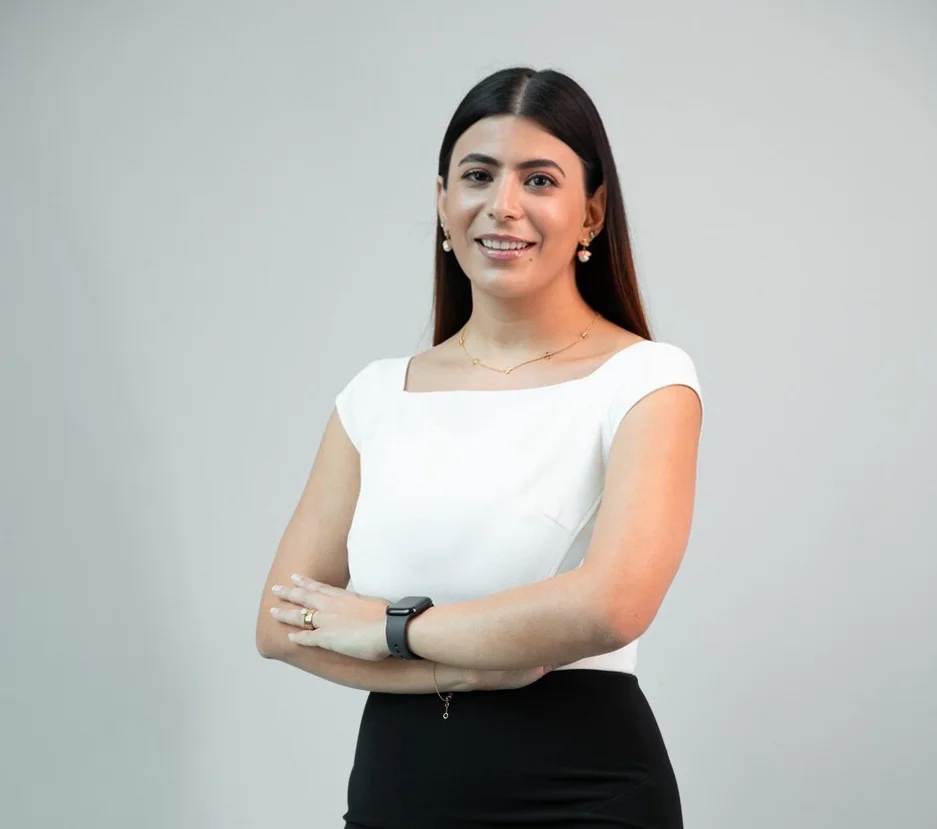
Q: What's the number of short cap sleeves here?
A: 2